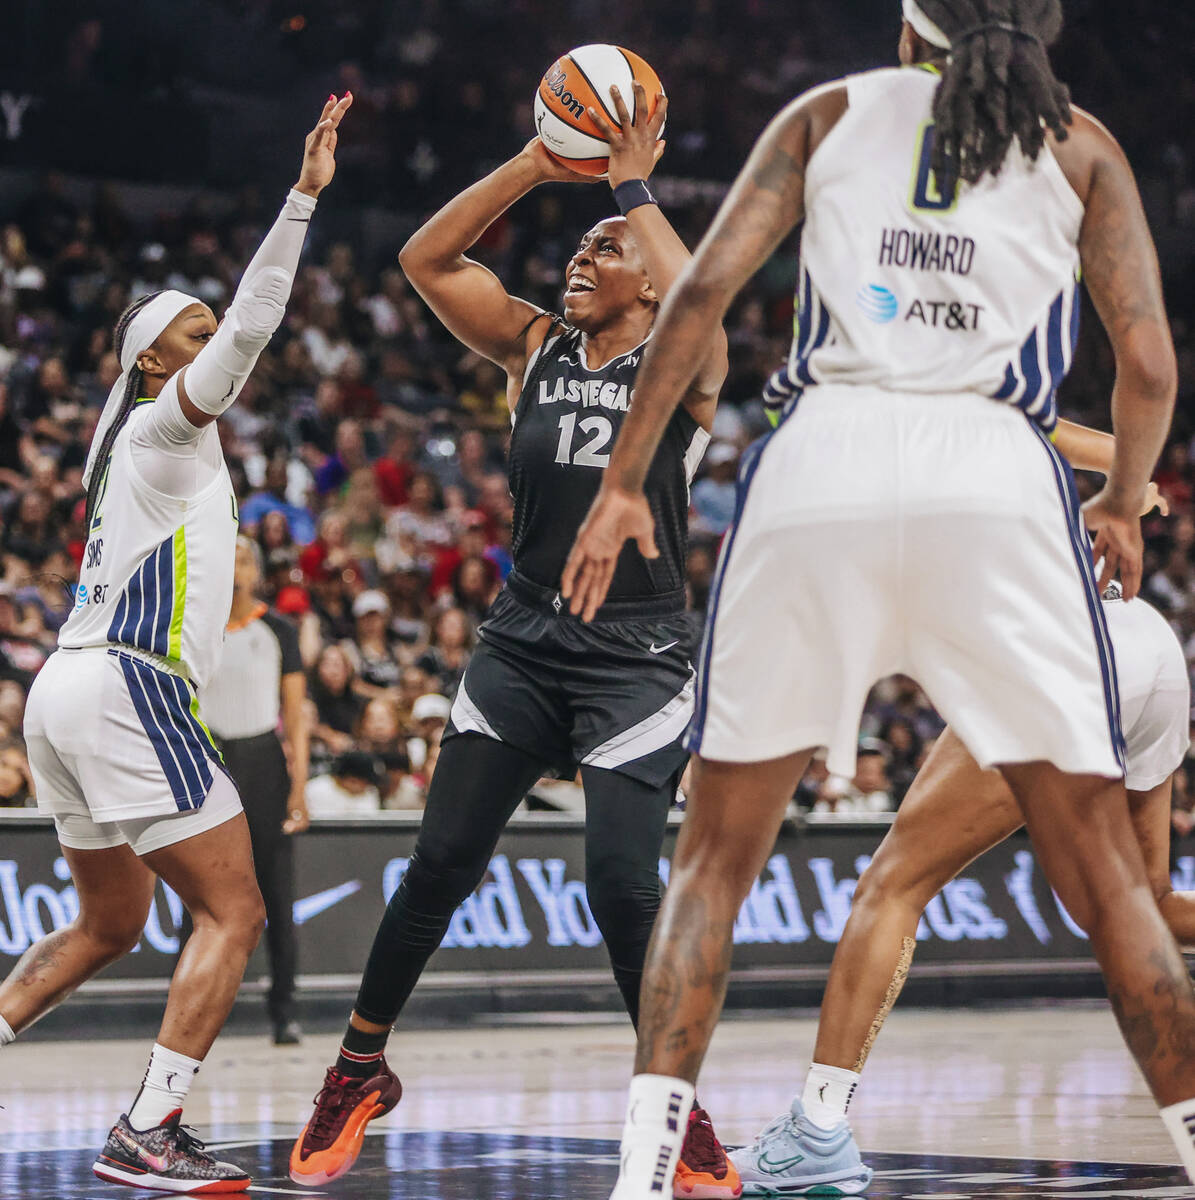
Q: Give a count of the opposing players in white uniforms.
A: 3